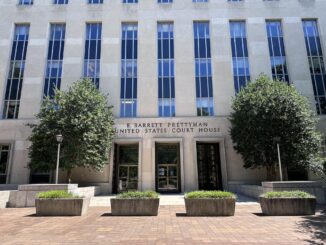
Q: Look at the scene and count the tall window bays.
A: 9